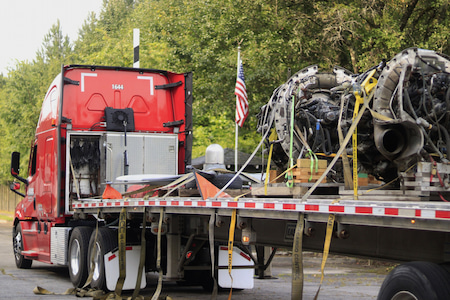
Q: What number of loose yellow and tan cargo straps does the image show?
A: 8